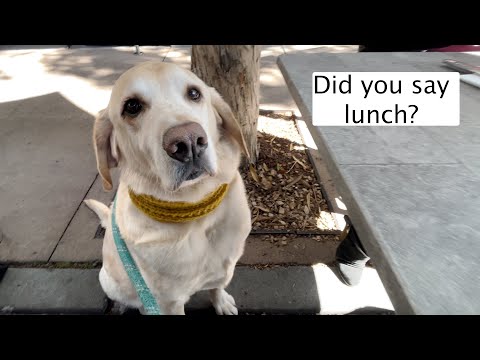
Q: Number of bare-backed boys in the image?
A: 0